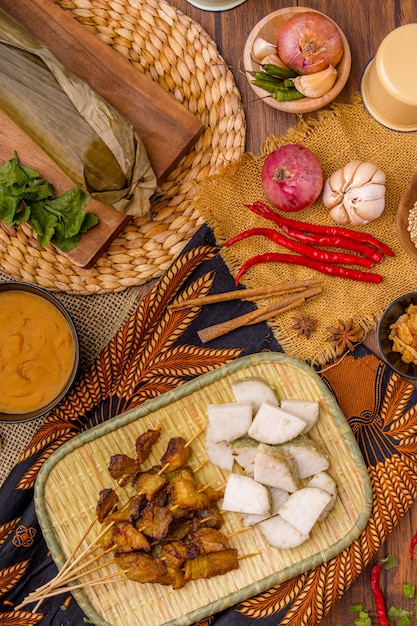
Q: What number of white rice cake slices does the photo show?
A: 13